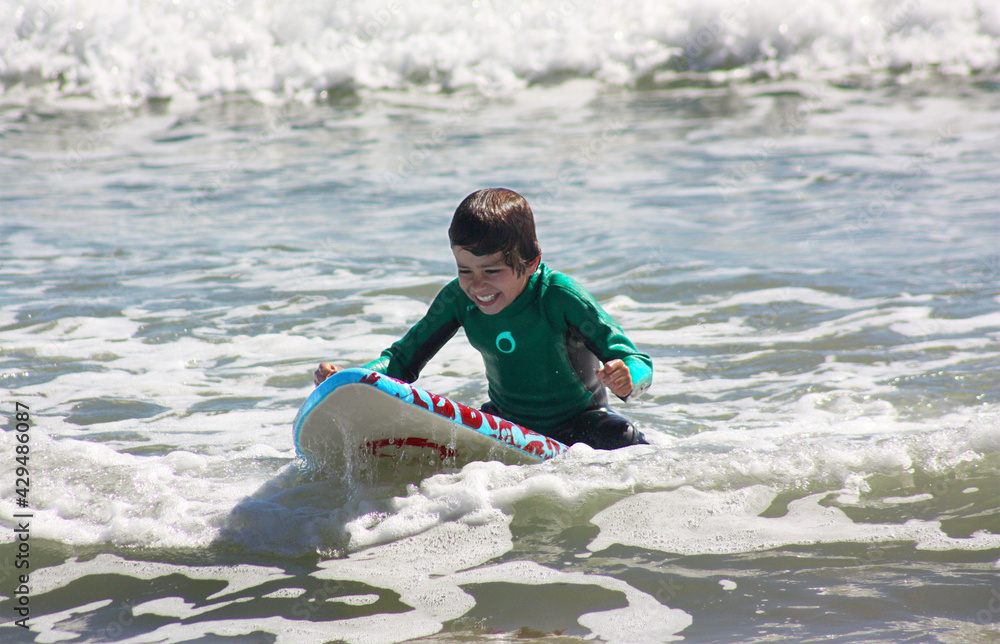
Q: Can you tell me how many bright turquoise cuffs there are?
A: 2